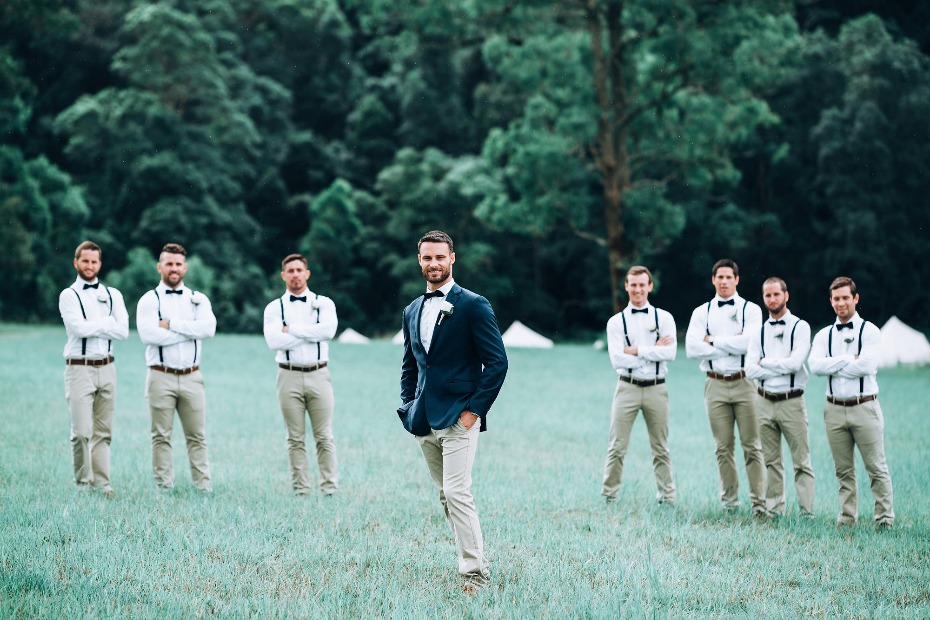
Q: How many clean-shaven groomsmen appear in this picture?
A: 2